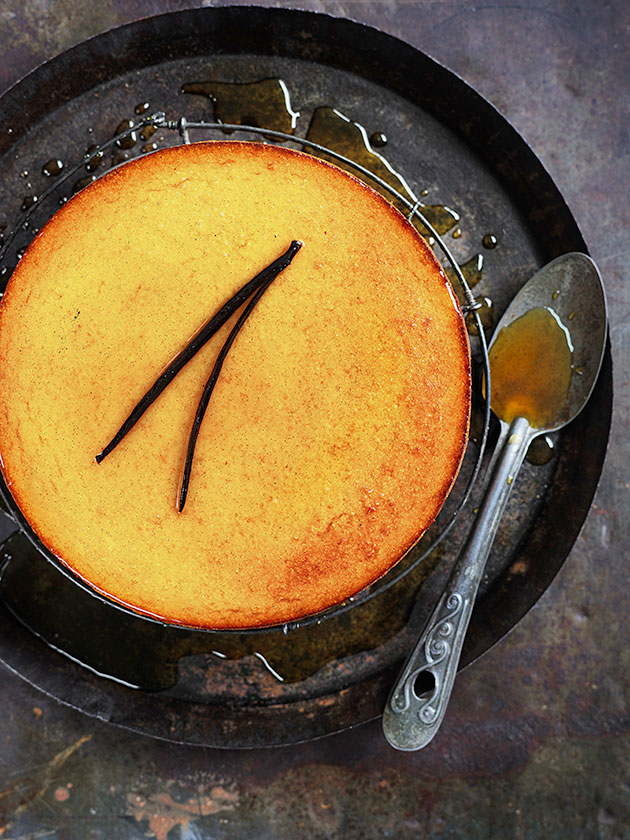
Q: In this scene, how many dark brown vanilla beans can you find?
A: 2